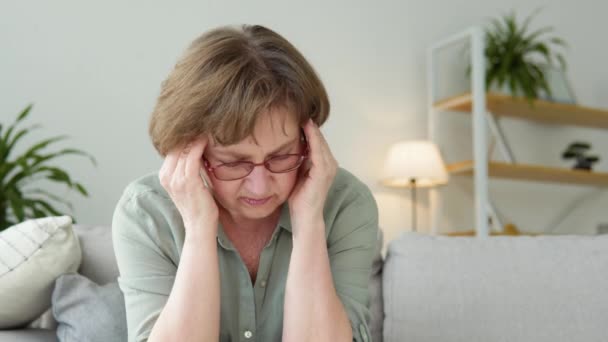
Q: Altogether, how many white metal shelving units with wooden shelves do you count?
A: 1